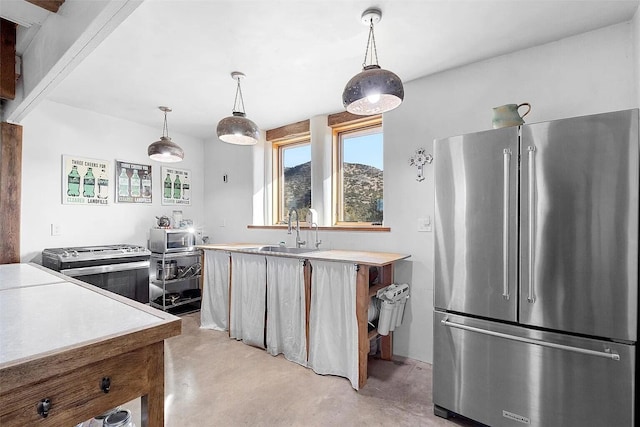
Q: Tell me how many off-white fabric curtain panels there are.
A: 4